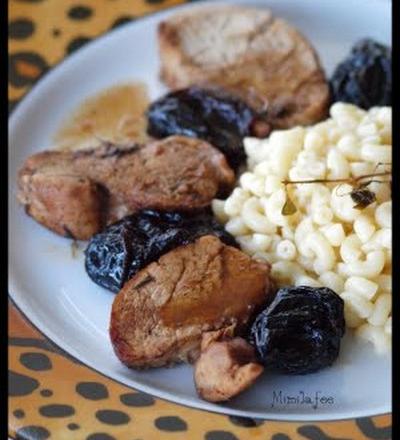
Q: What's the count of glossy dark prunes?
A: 4